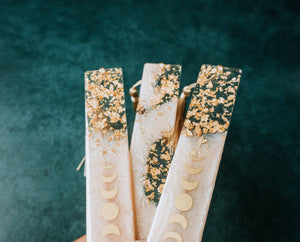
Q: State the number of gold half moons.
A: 9